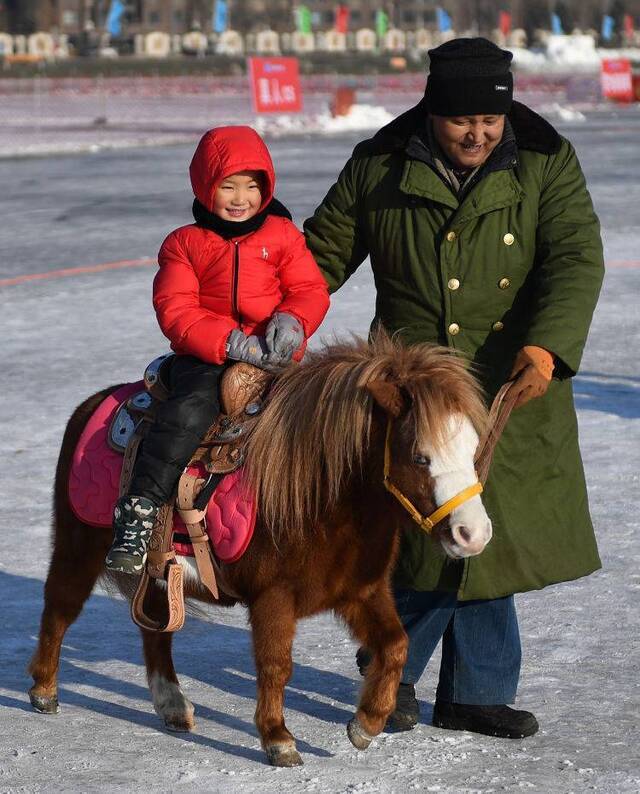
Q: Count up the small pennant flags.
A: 10